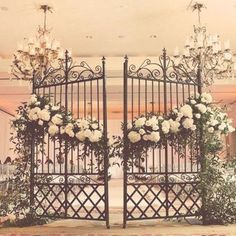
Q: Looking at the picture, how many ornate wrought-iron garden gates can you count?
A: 2